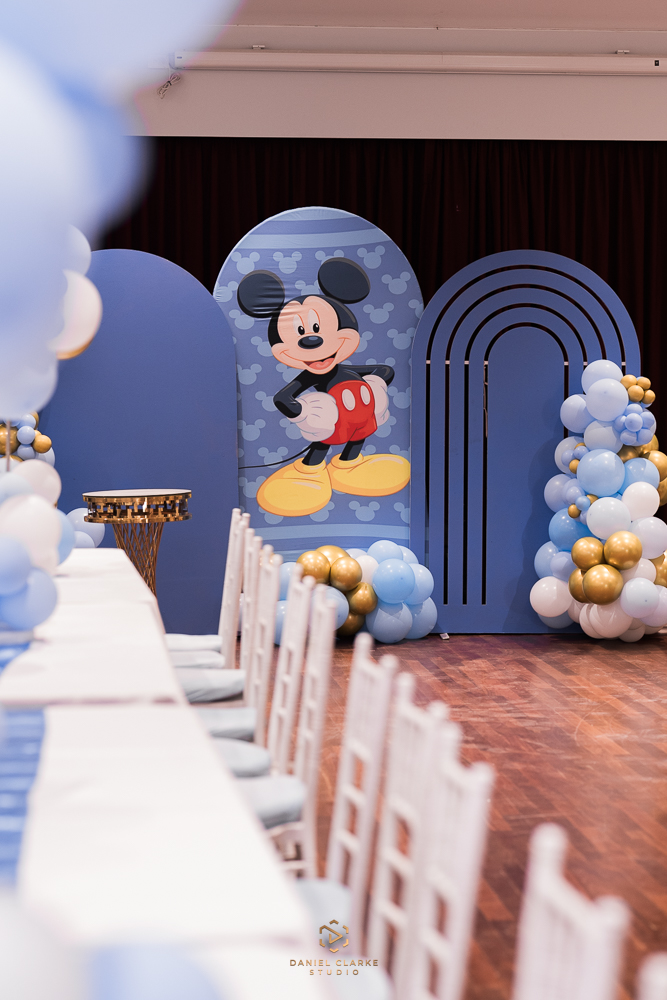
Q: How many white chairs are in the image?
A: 11